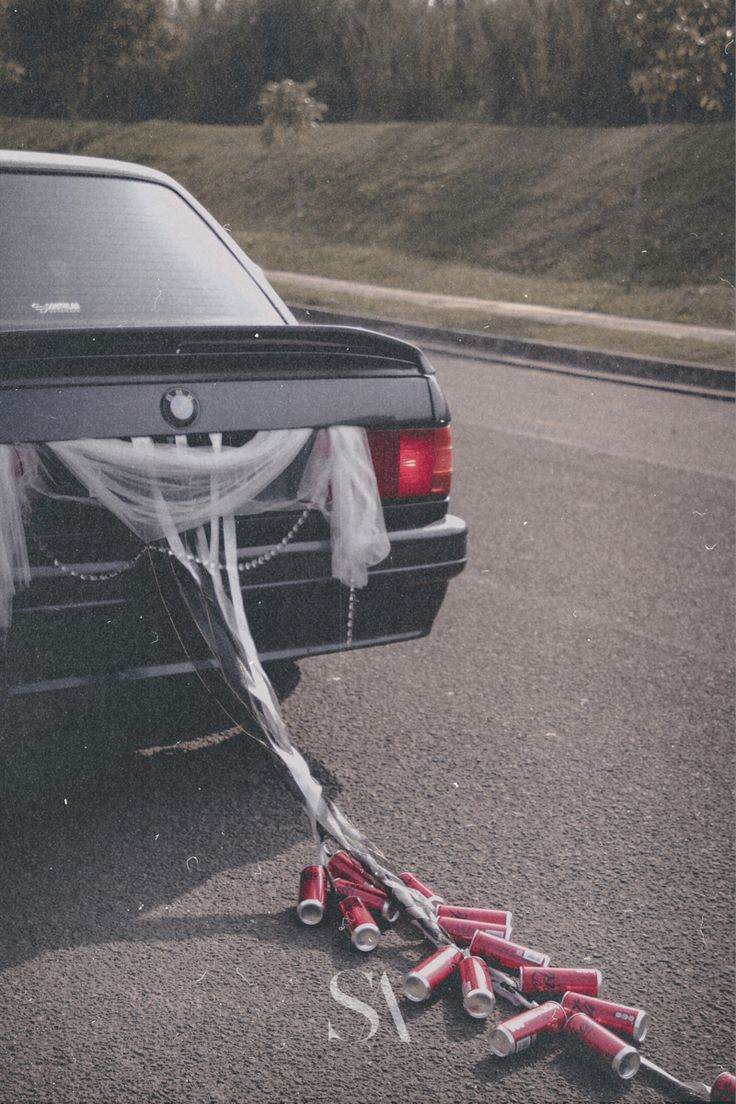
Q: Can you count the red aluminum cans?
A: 15